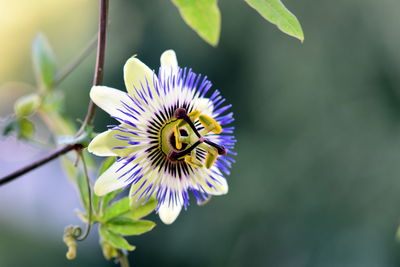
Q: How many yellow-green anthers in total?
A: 5